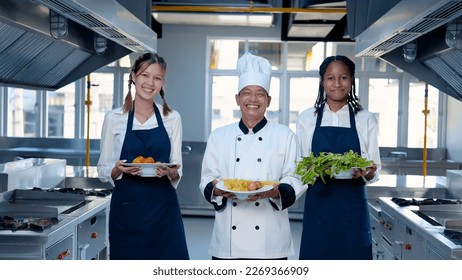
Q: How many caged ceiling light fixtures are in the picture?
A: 4